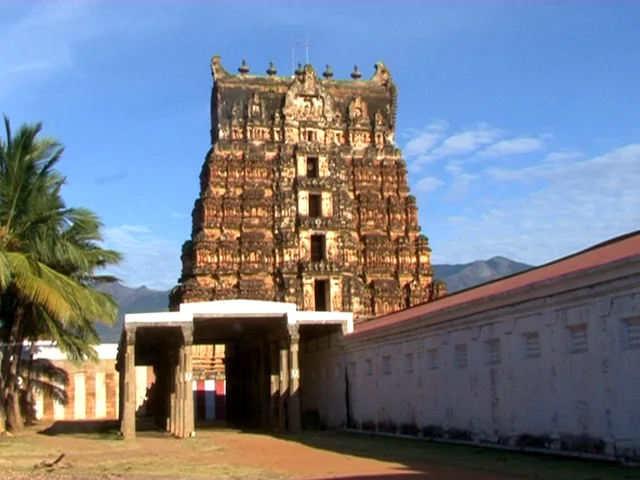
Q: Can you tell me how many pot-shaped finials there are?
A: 5